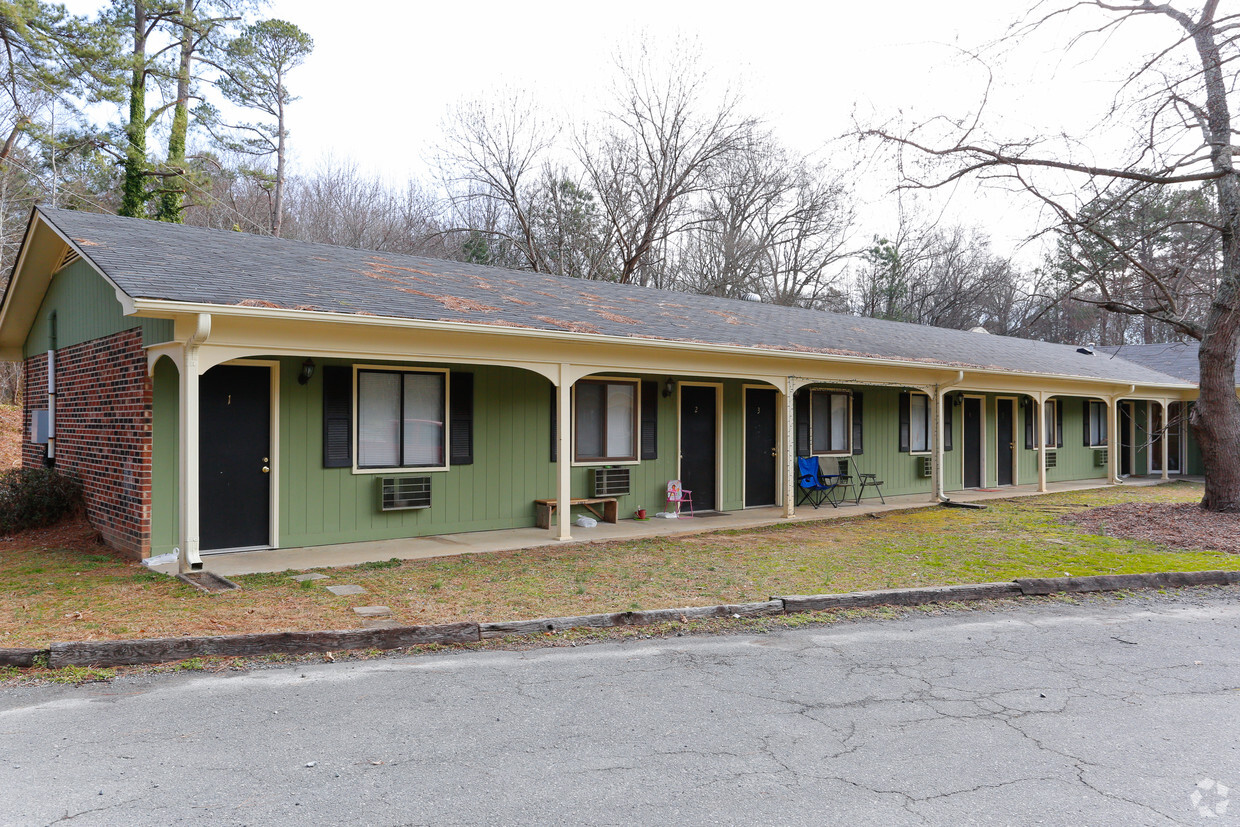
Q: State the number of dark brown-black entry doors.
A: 6